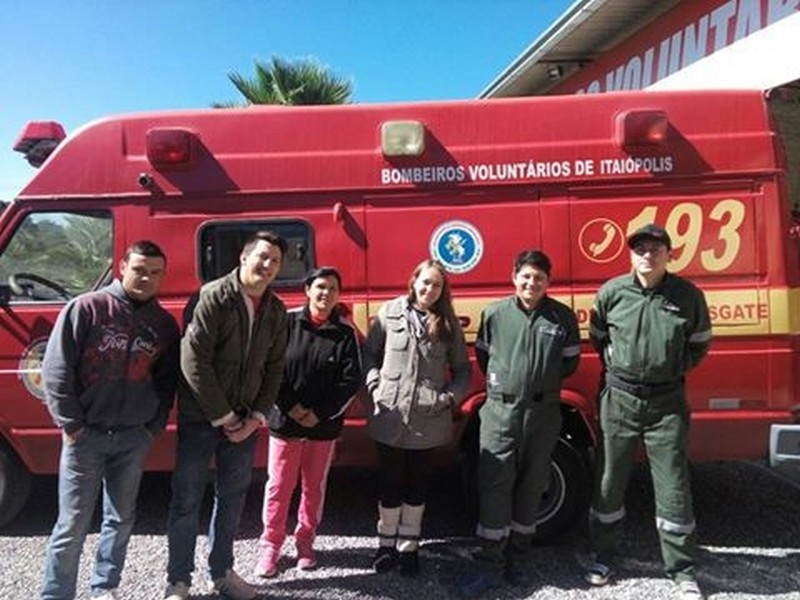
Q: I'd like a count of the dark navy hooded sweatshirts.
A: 1